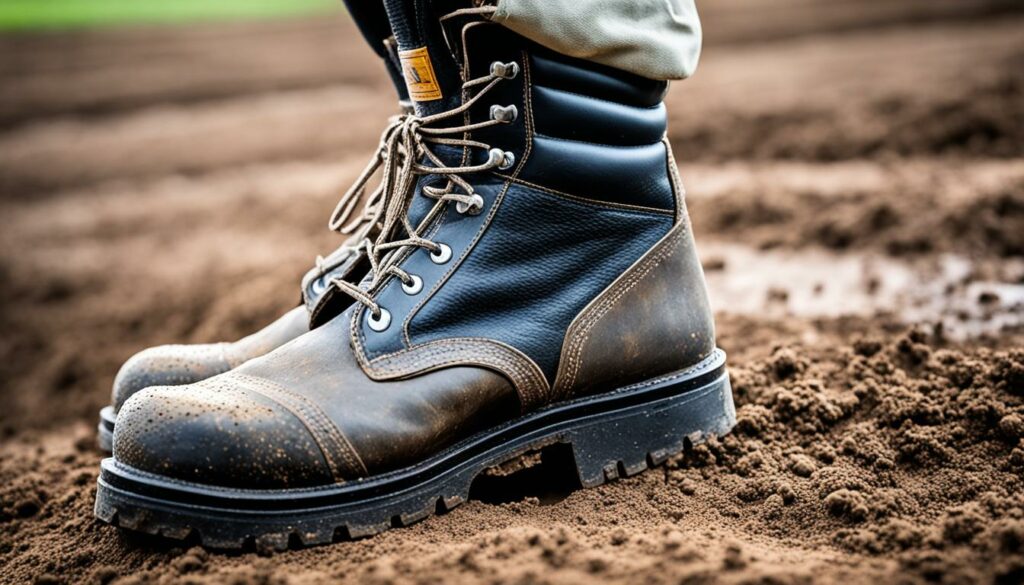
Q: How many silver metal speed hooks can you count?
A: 4